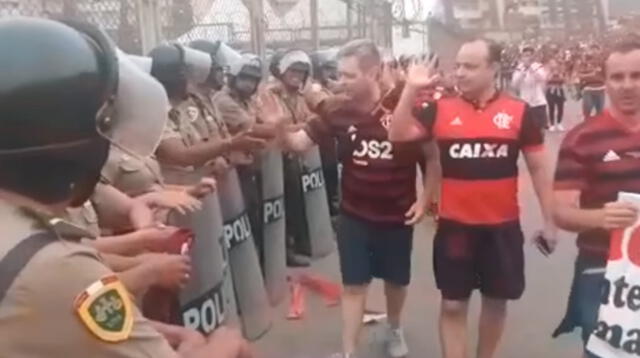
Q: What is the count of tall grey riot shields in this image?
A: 4